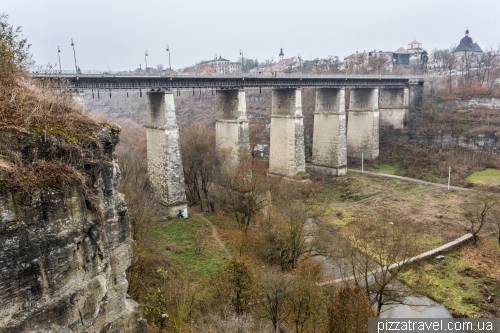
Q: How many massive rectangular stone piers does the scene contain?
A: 6